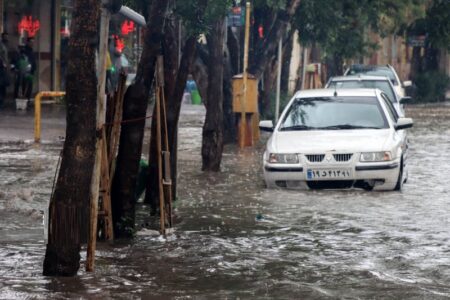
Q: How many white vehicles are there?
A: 3